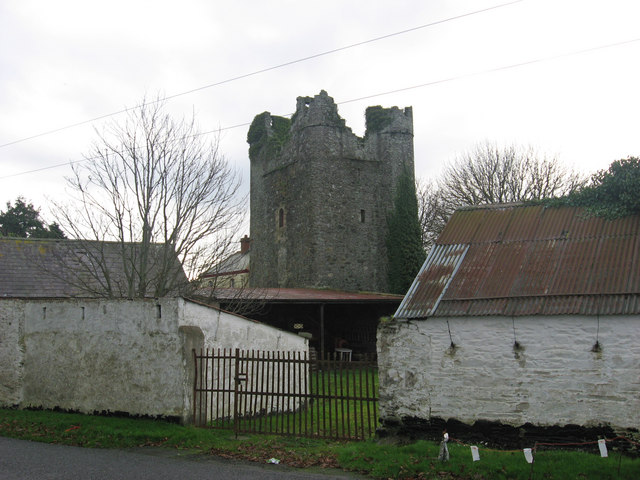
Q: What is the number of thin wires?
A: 2